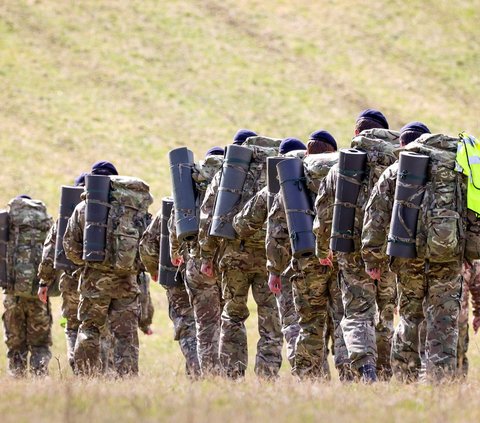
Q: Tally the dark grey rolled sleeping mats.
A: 10